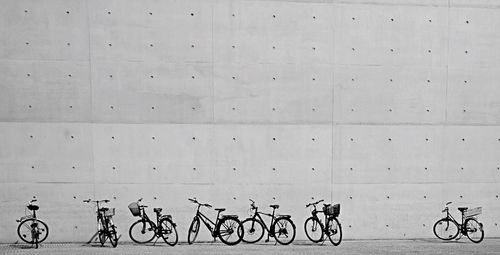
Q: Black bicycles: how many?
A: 7